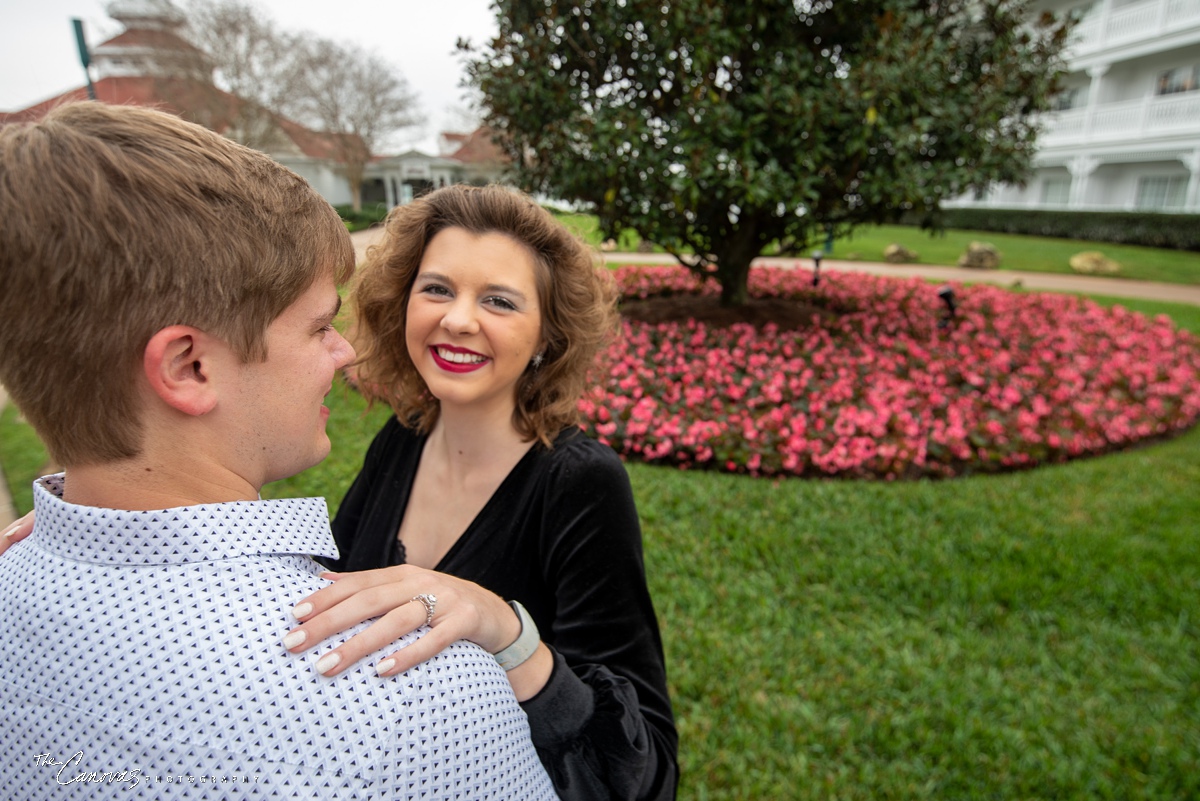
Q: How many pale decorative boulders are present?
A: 3